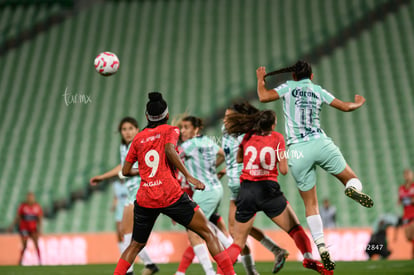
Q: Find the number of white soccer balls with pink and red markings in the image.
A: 1